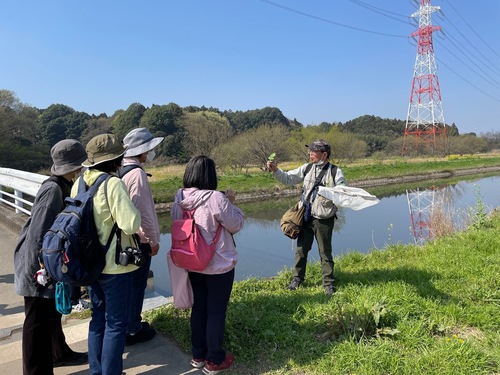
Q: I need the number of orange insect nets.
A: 0